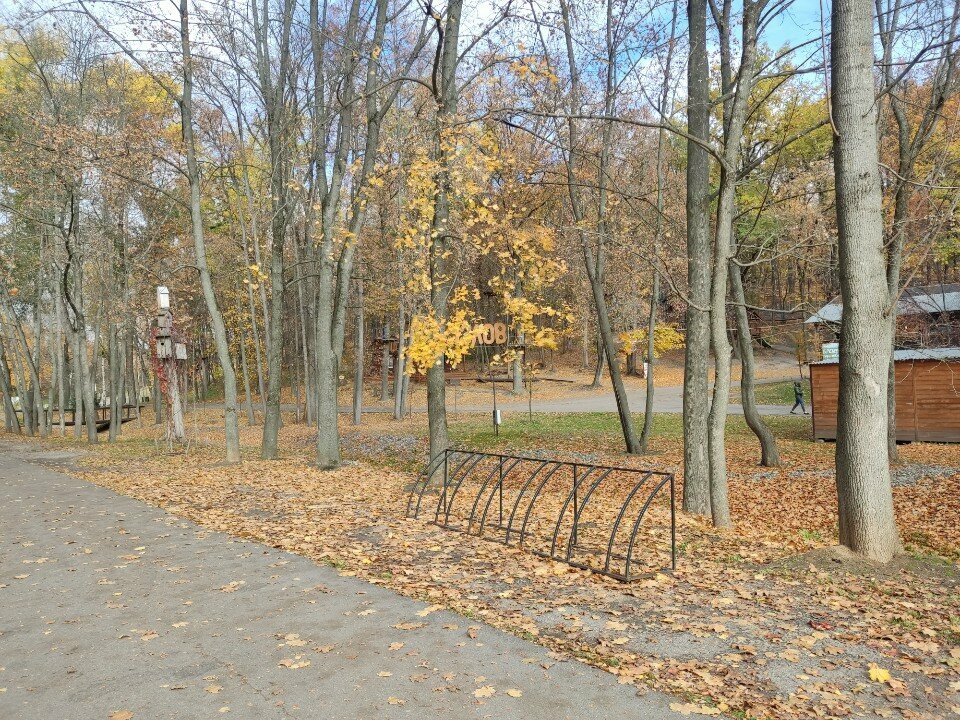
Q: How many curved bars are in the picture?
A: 12